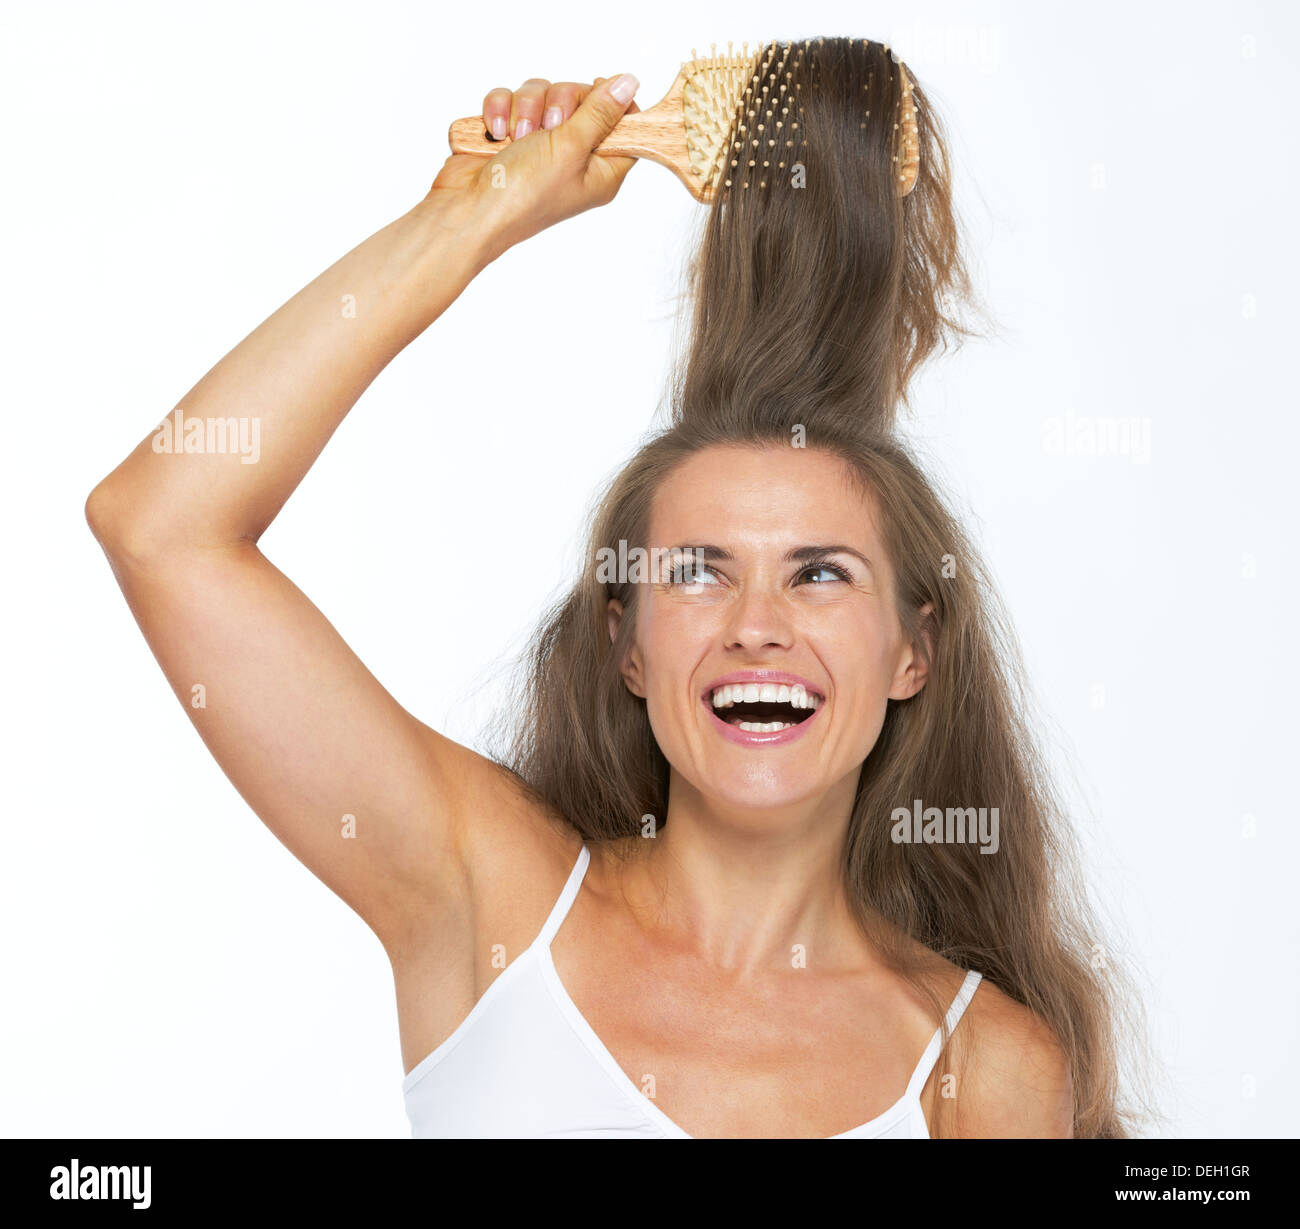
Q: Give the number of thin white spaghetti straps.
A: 2